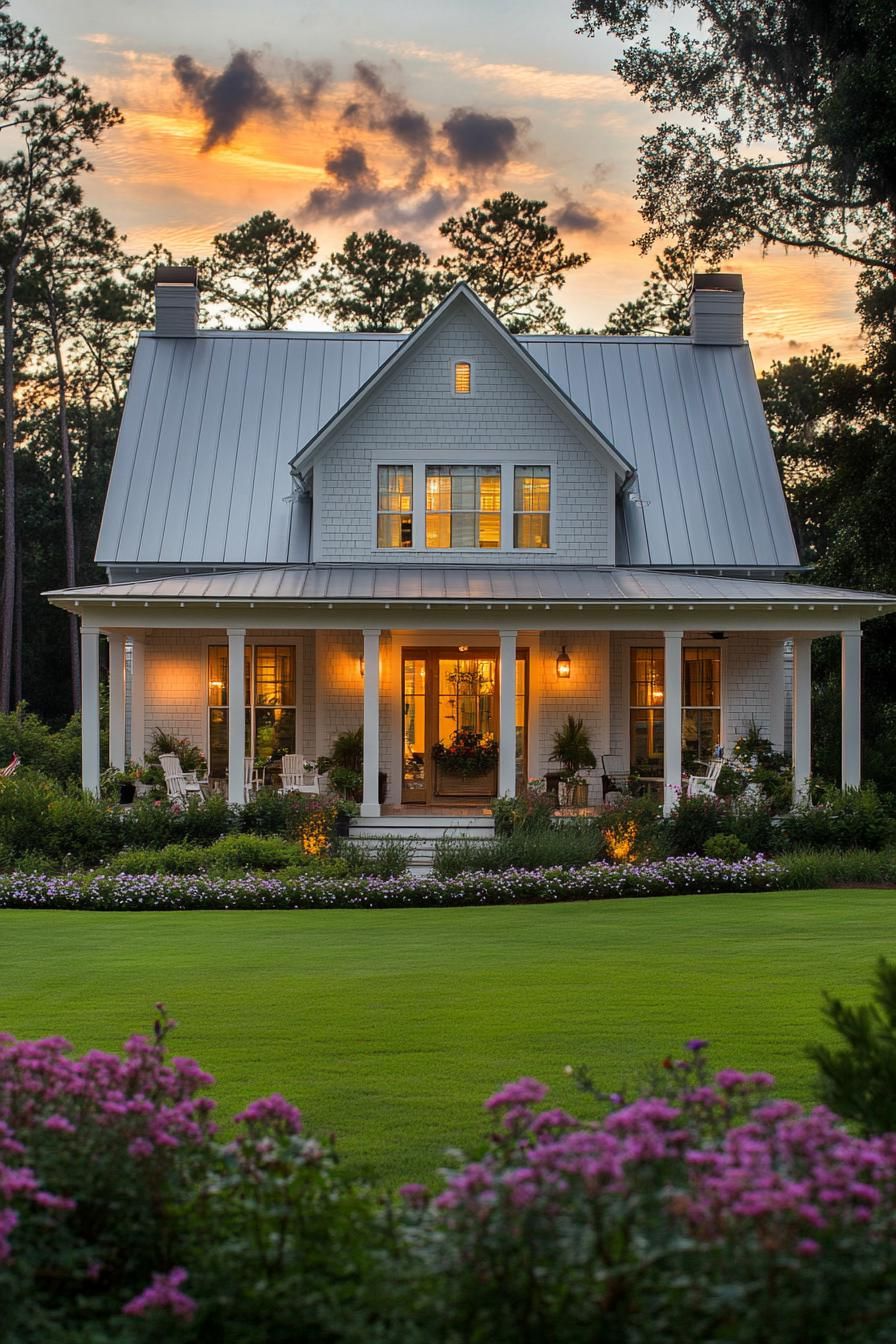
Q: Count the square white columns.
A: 8